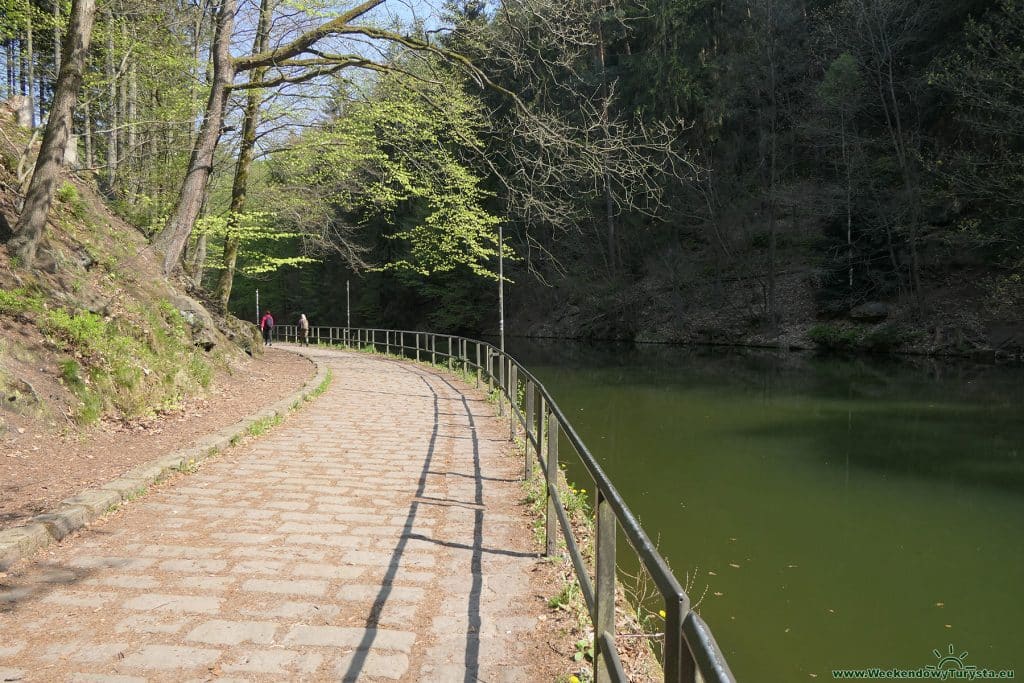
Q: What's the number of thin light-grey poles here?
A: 3